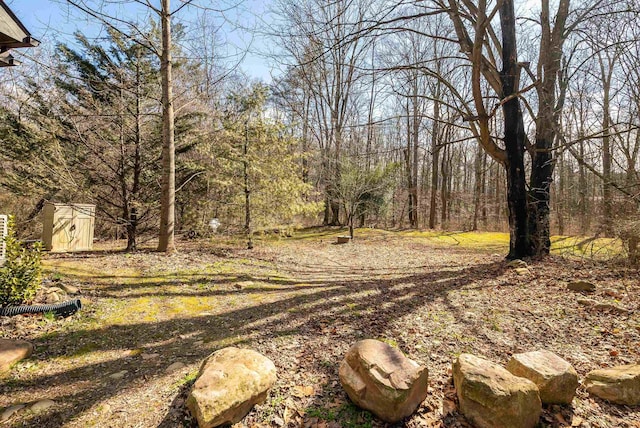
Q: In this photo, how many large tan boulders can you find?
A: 5